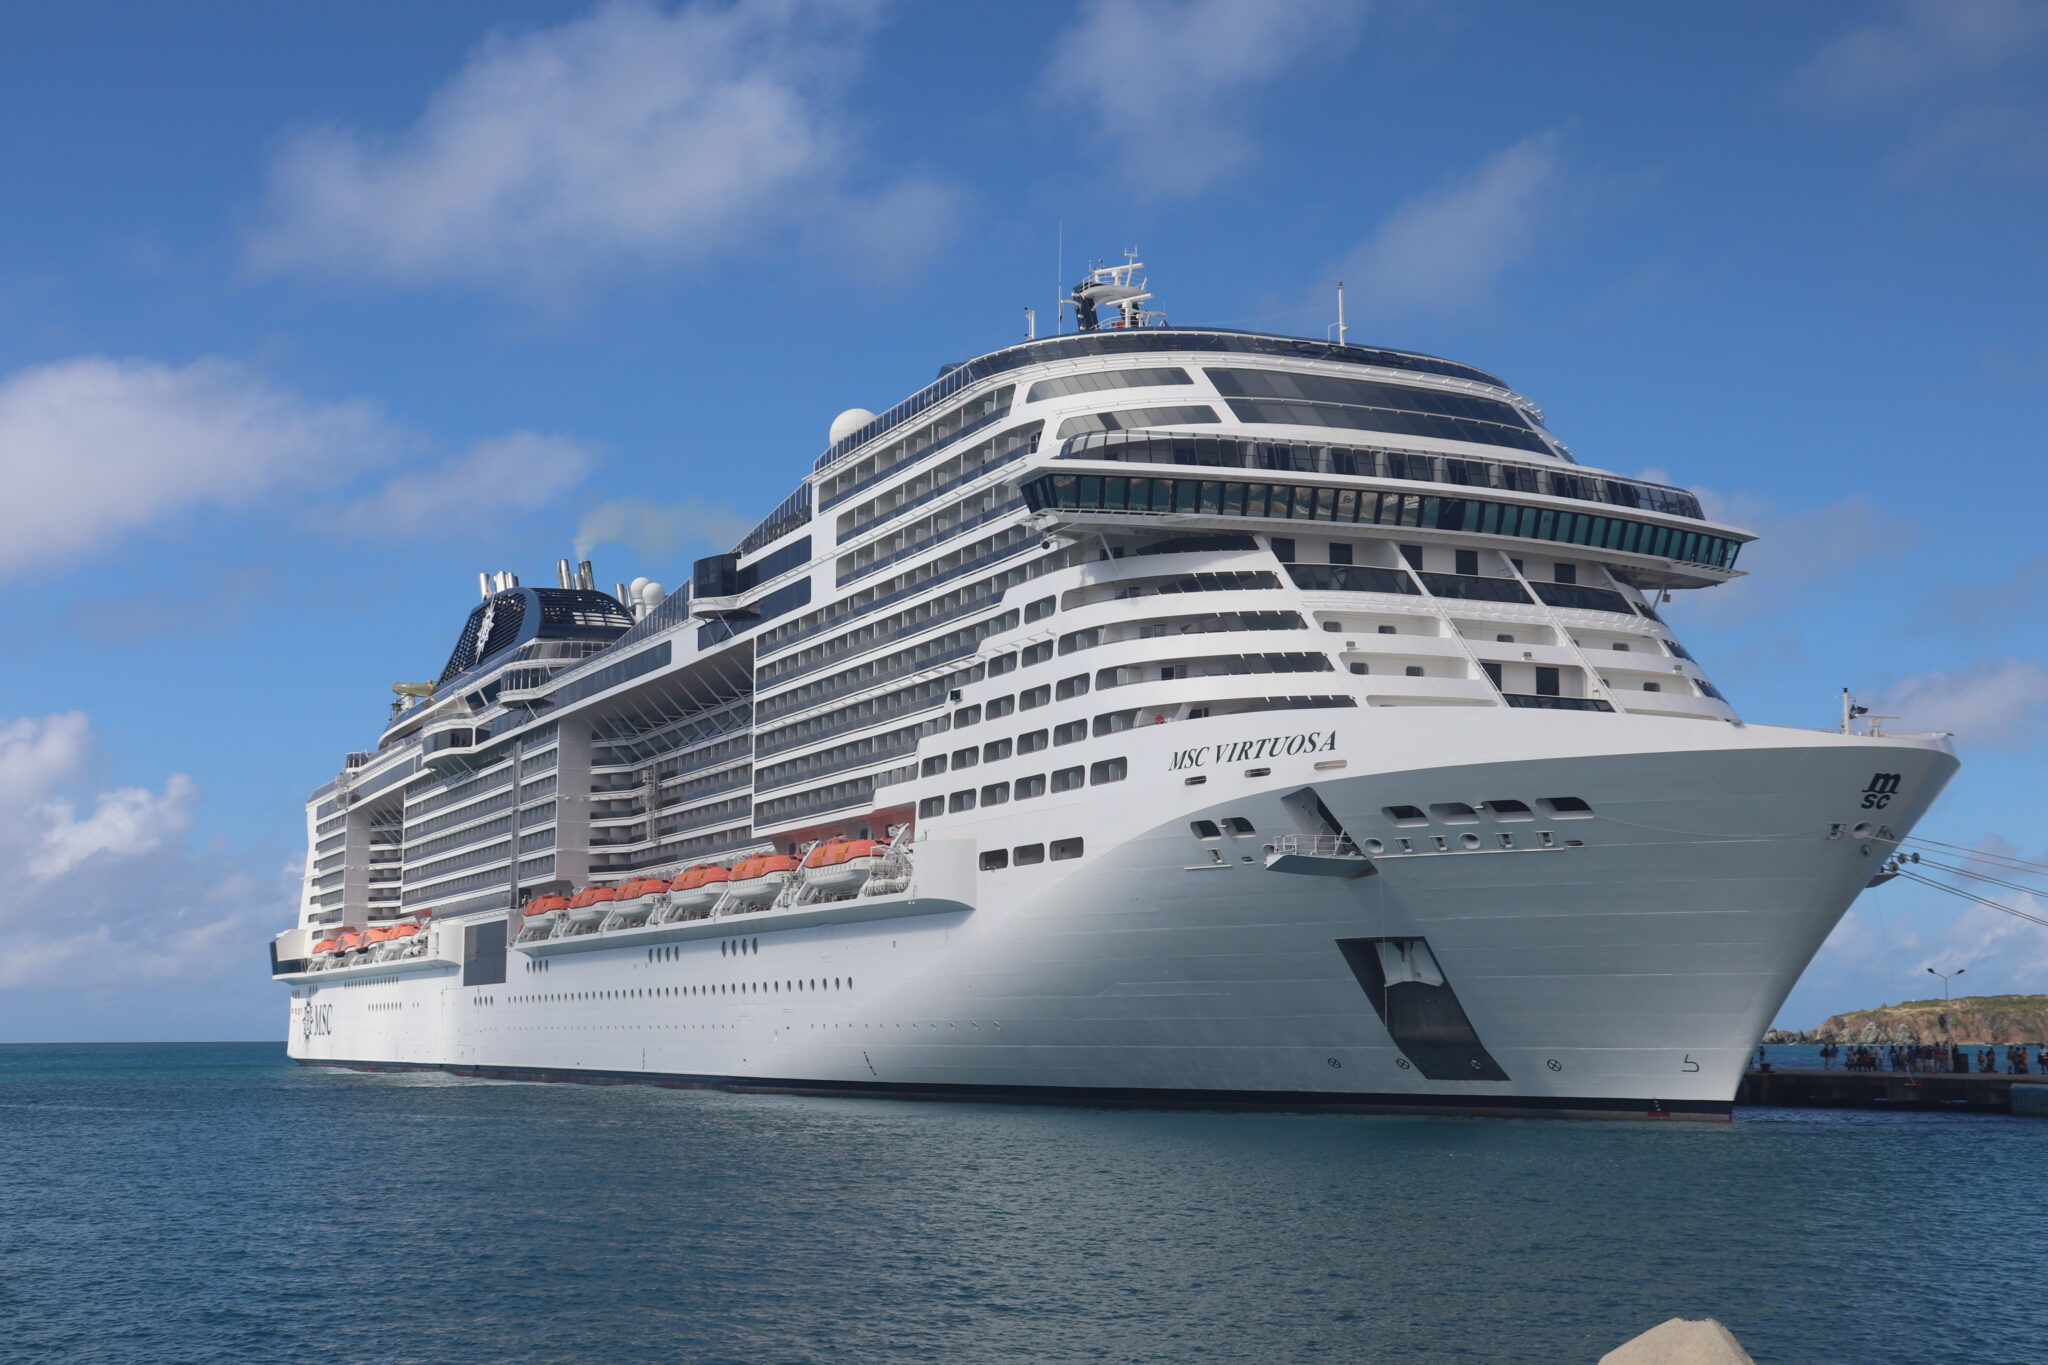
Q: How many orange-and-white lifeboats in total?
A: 10